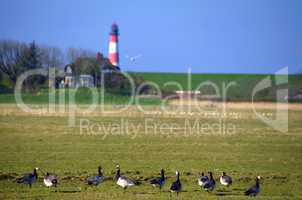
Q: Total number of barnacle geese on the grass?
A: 10